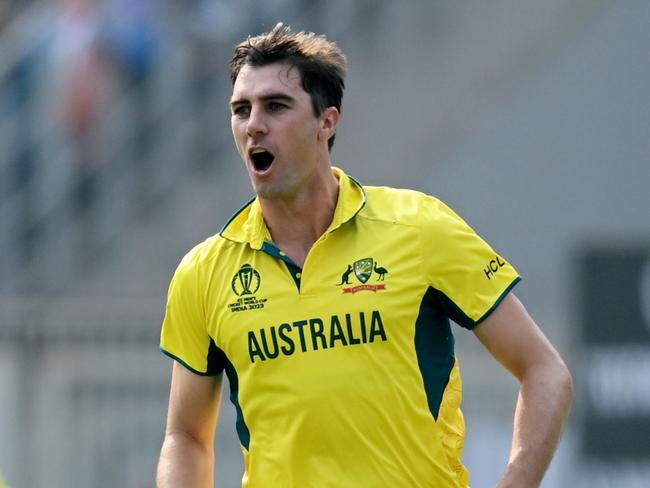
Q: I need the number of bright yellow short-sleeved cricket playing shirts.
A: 1